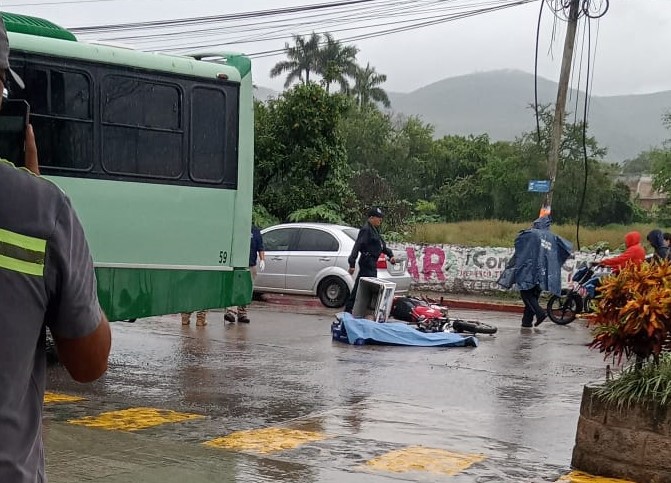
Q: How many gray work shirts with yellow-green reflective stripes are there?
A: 1